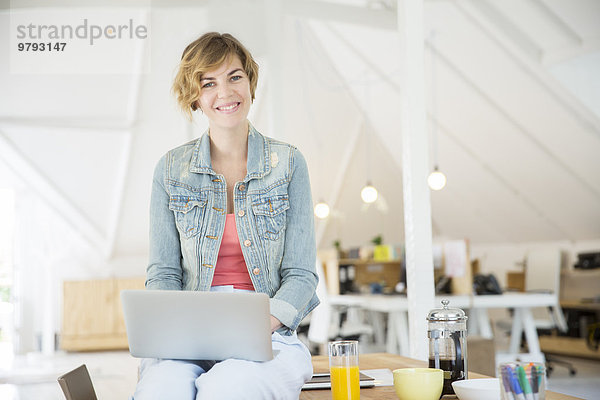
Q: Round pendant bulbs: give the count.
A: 3